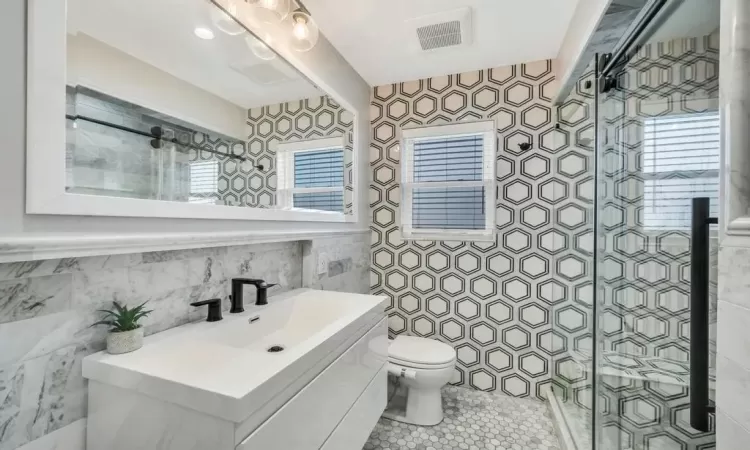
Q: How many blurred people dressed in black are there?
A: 0